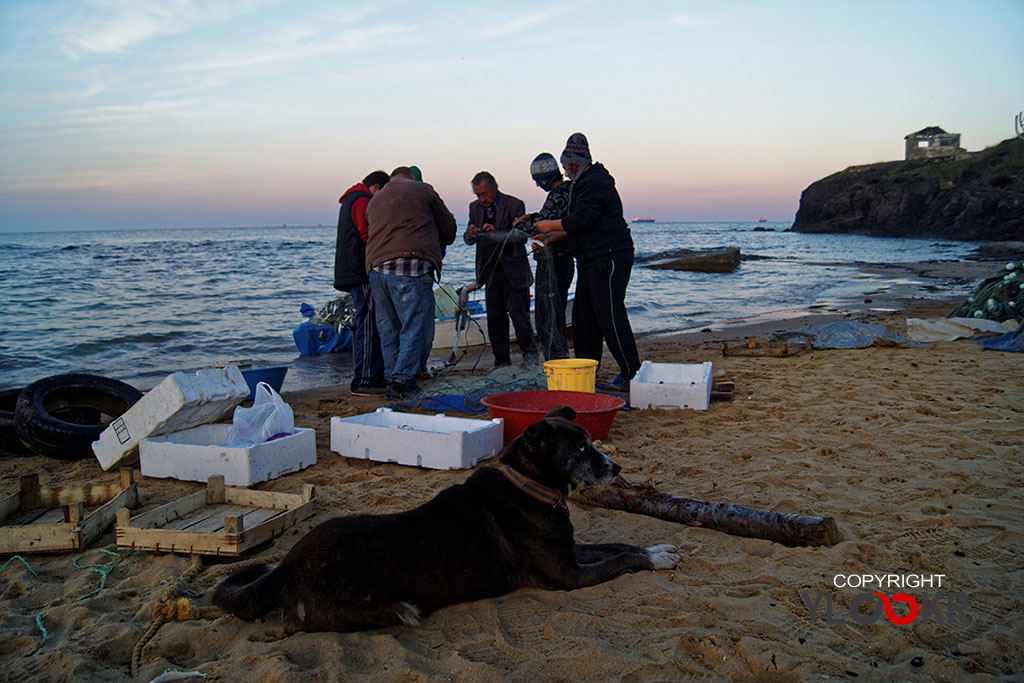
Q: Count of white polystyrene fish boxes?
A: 4